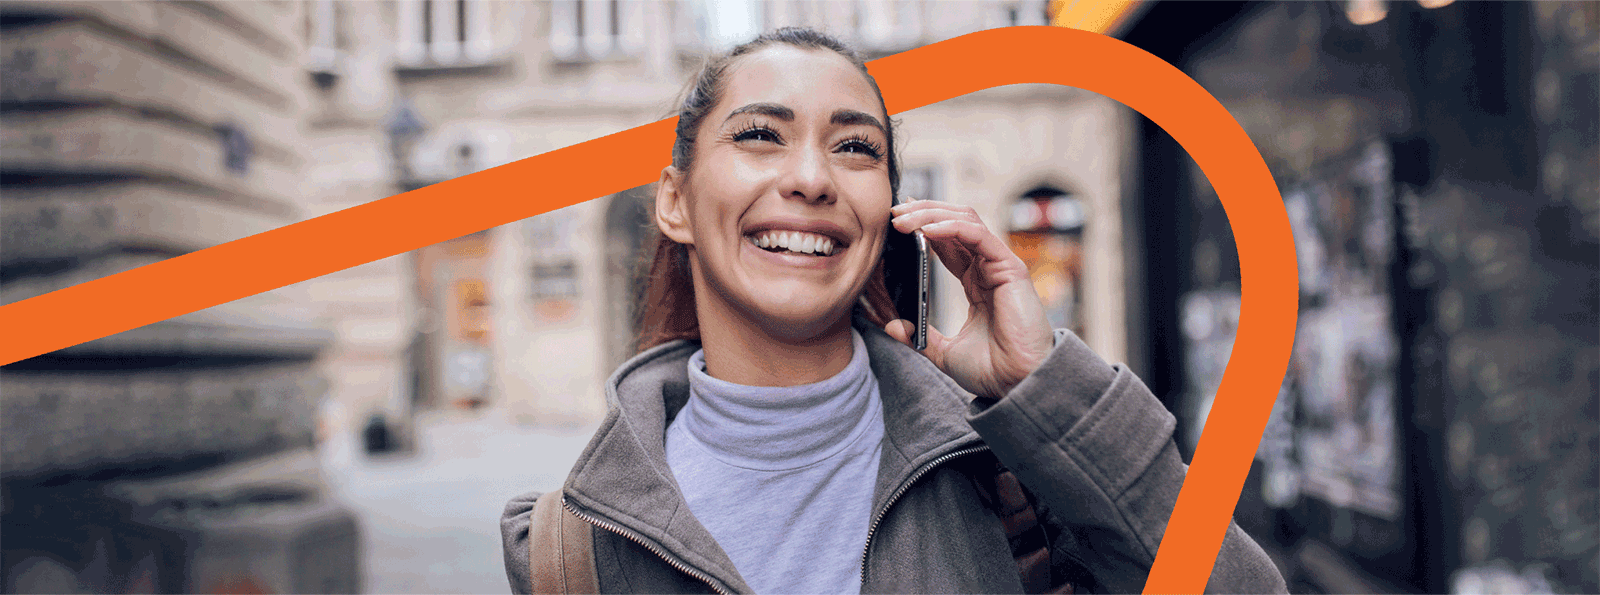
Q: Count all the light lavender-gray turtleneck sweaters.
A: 1